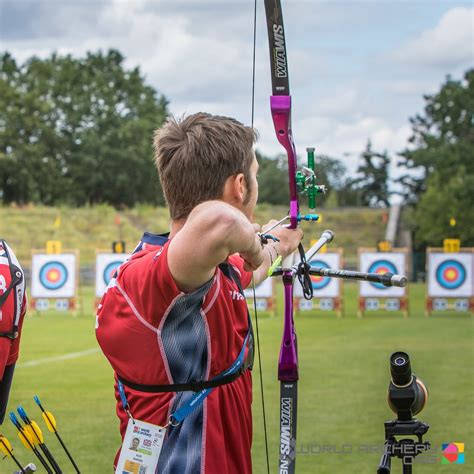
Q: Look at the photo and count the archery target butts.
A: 6